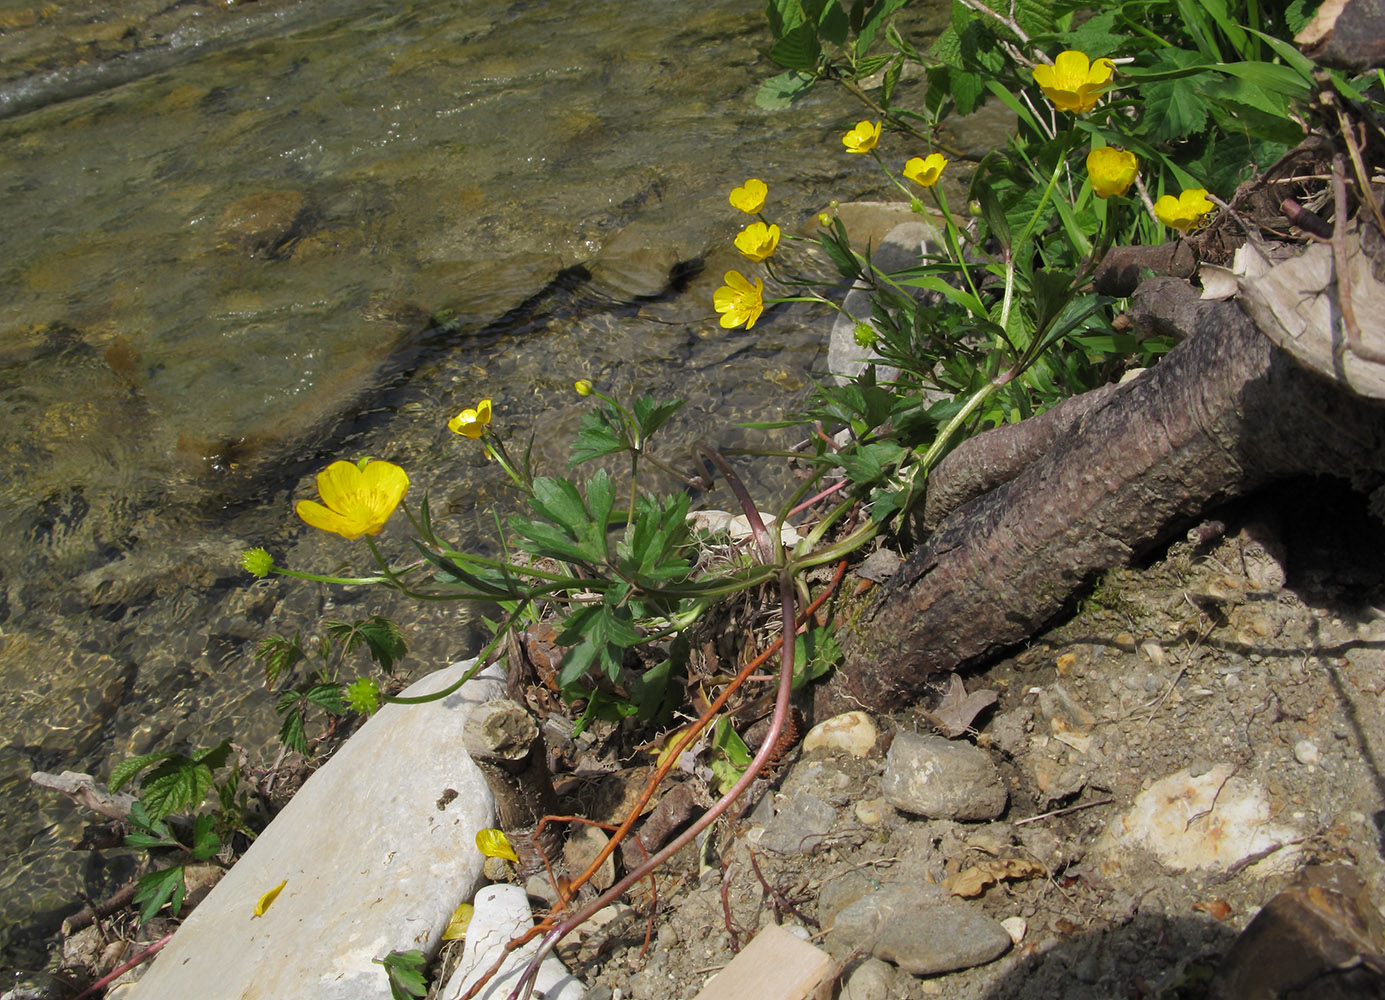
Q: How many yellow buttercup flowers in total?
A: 10